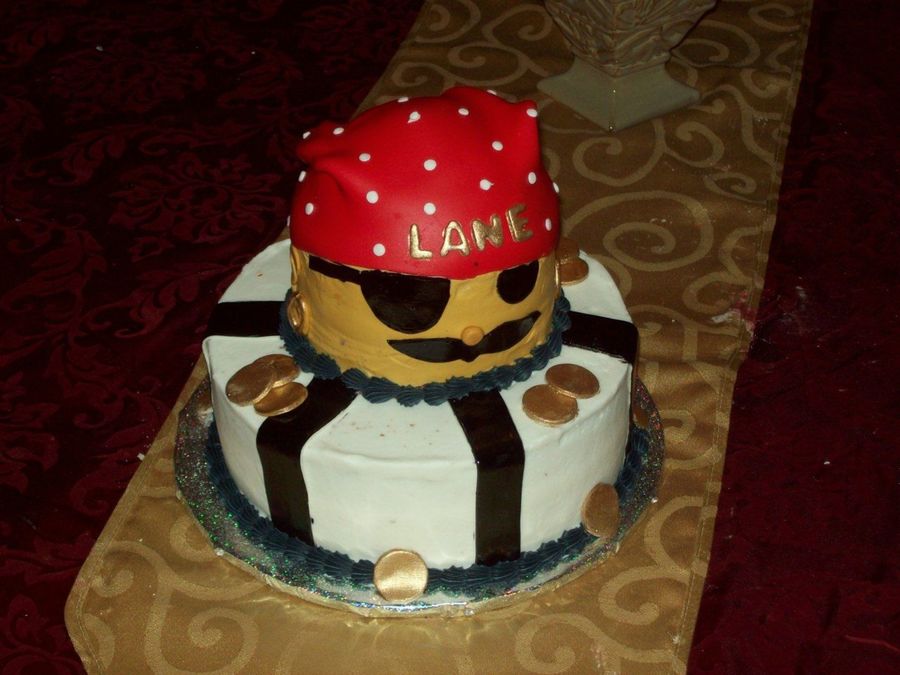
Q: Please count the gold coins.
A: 9